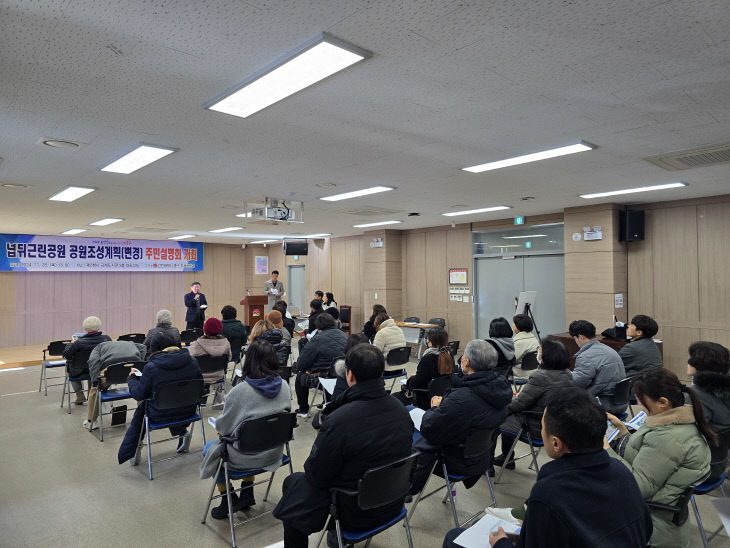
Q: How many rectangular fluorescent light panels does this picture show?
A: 15